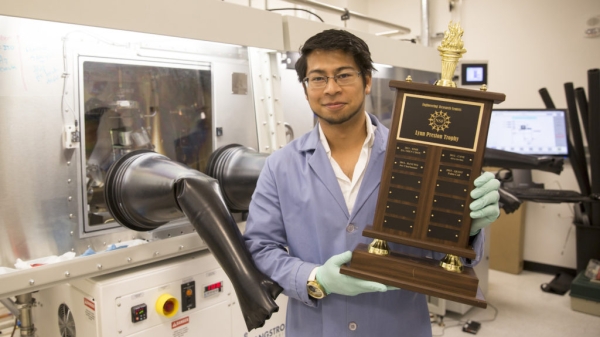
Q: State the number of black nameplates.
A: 12